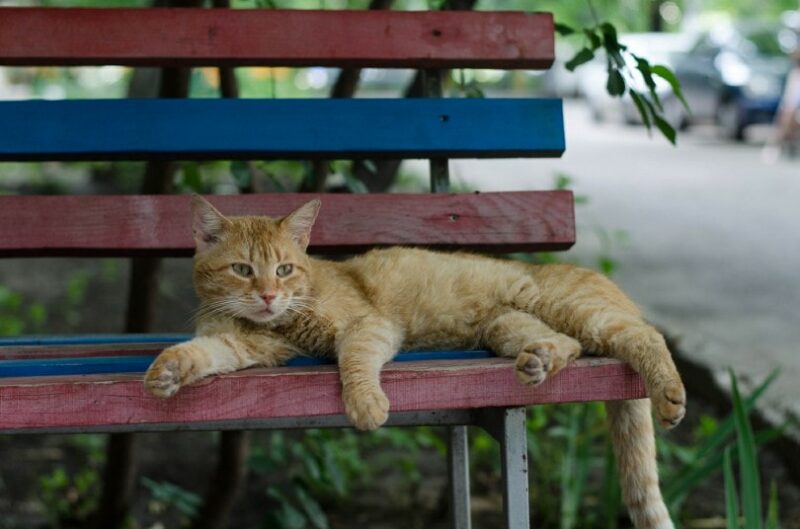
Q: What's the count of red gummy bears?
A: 0